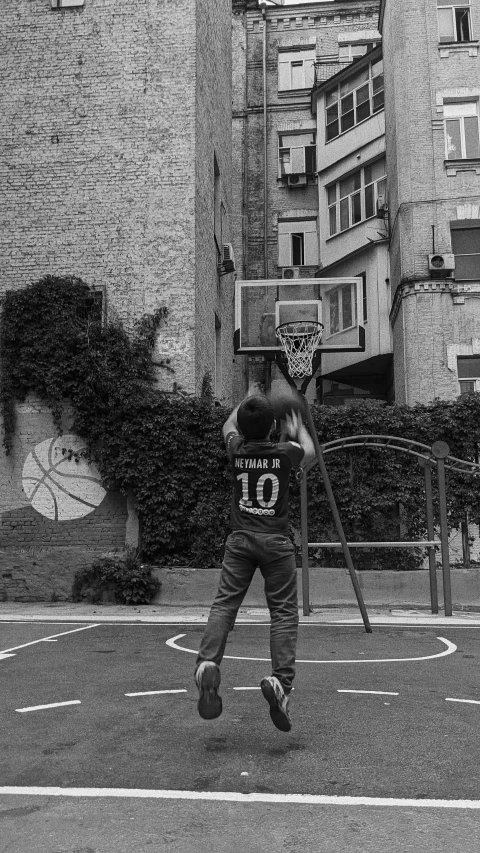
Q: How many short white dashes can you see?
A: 5